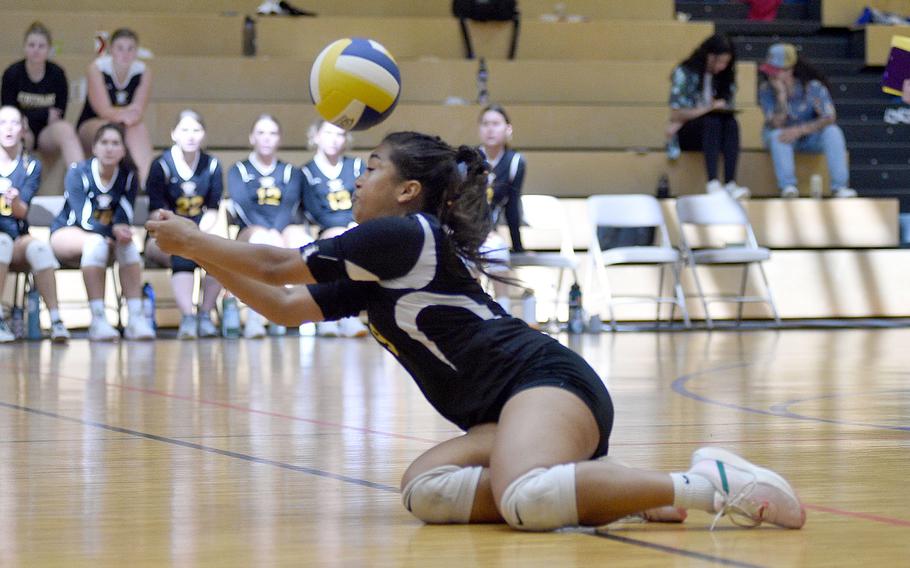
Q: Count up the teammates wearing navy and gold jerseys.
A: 6